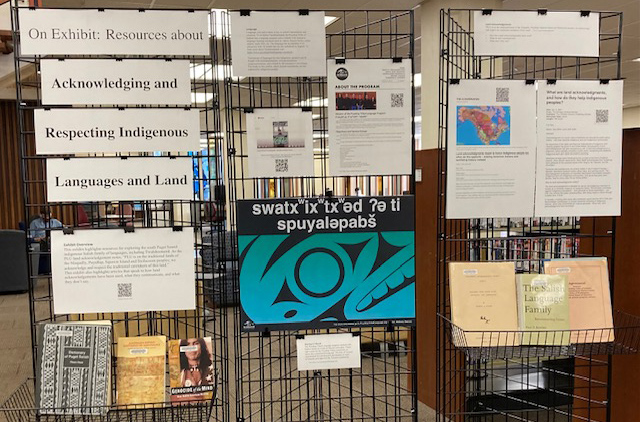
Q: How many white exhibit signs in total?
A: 12